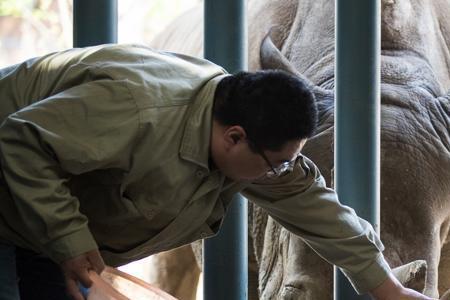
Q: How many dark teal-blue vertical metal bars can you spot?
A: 3